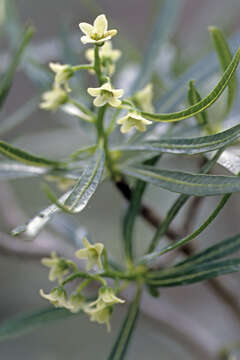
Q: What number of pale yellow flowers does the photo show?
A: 13